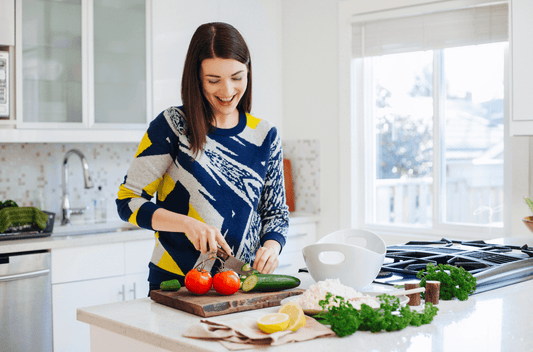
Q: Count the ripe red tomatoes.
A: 2